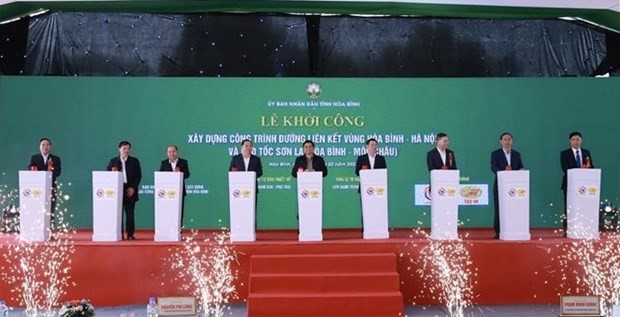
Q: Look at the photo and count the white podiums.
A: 9